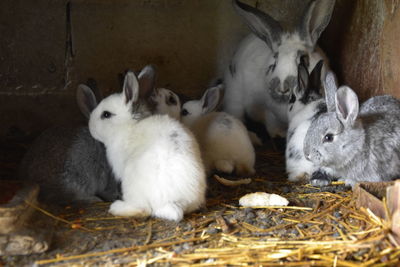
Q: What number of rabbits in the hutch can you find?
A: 7